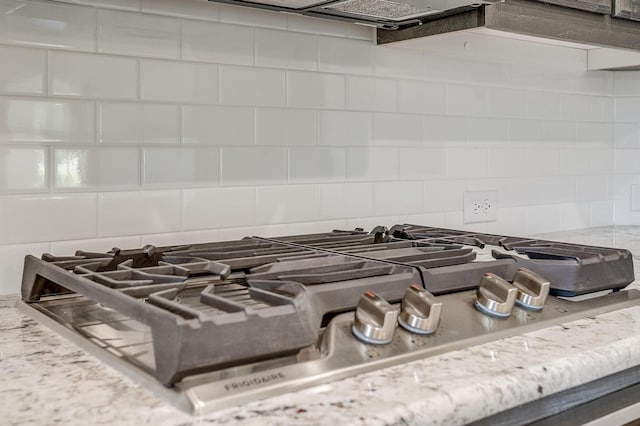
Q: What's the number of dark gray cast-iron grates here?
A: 2